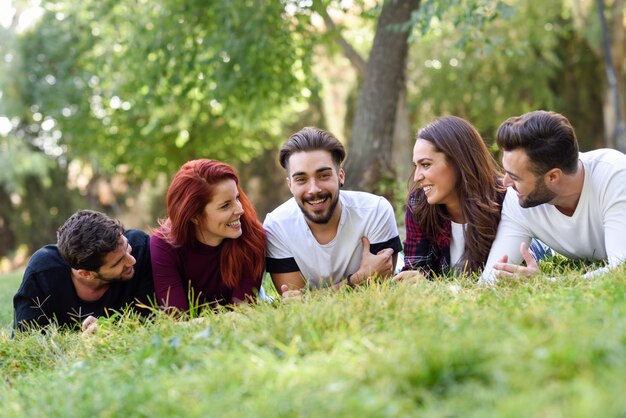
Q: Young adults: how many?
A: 5